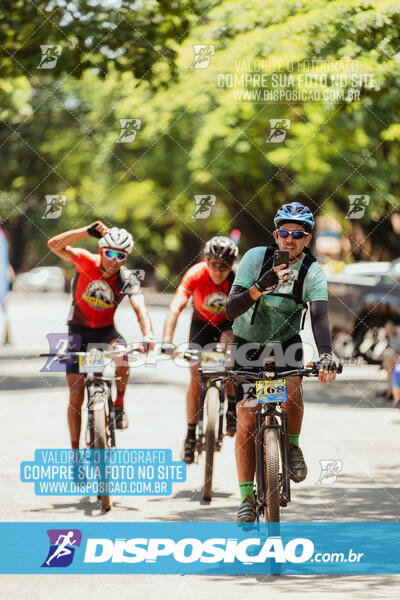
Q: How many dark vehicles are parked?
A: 1